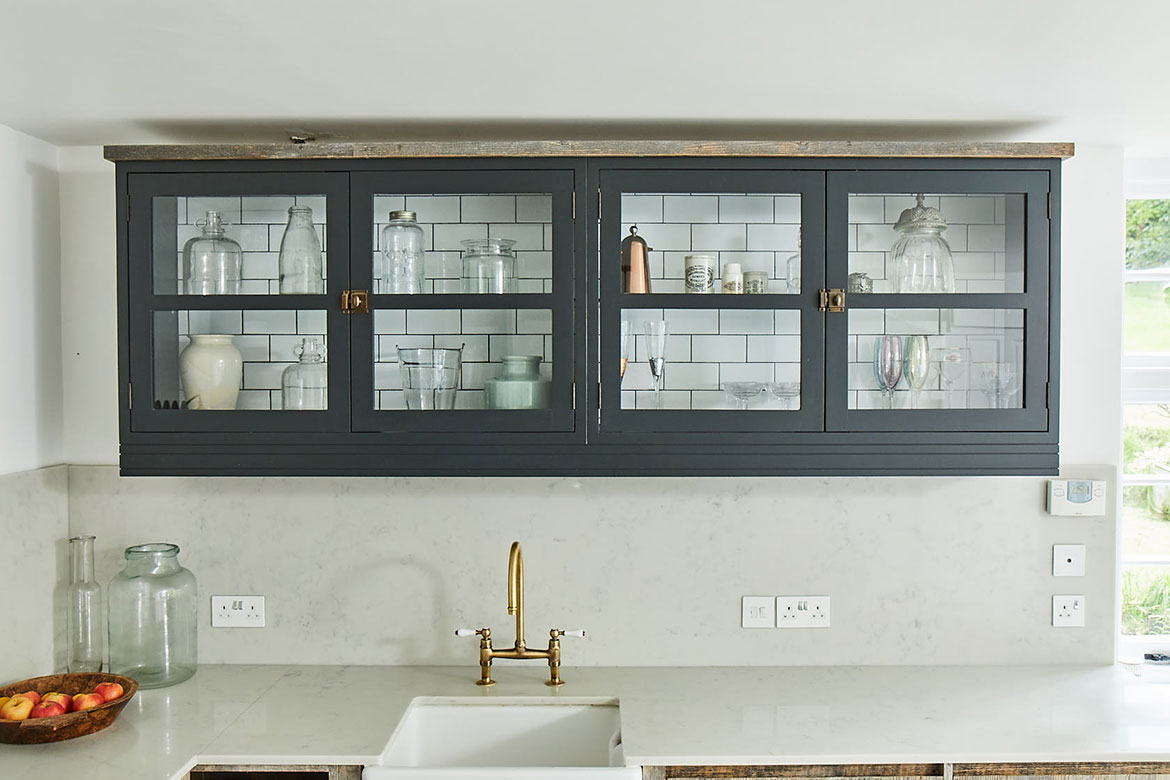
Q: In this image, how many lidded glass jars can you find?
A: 2